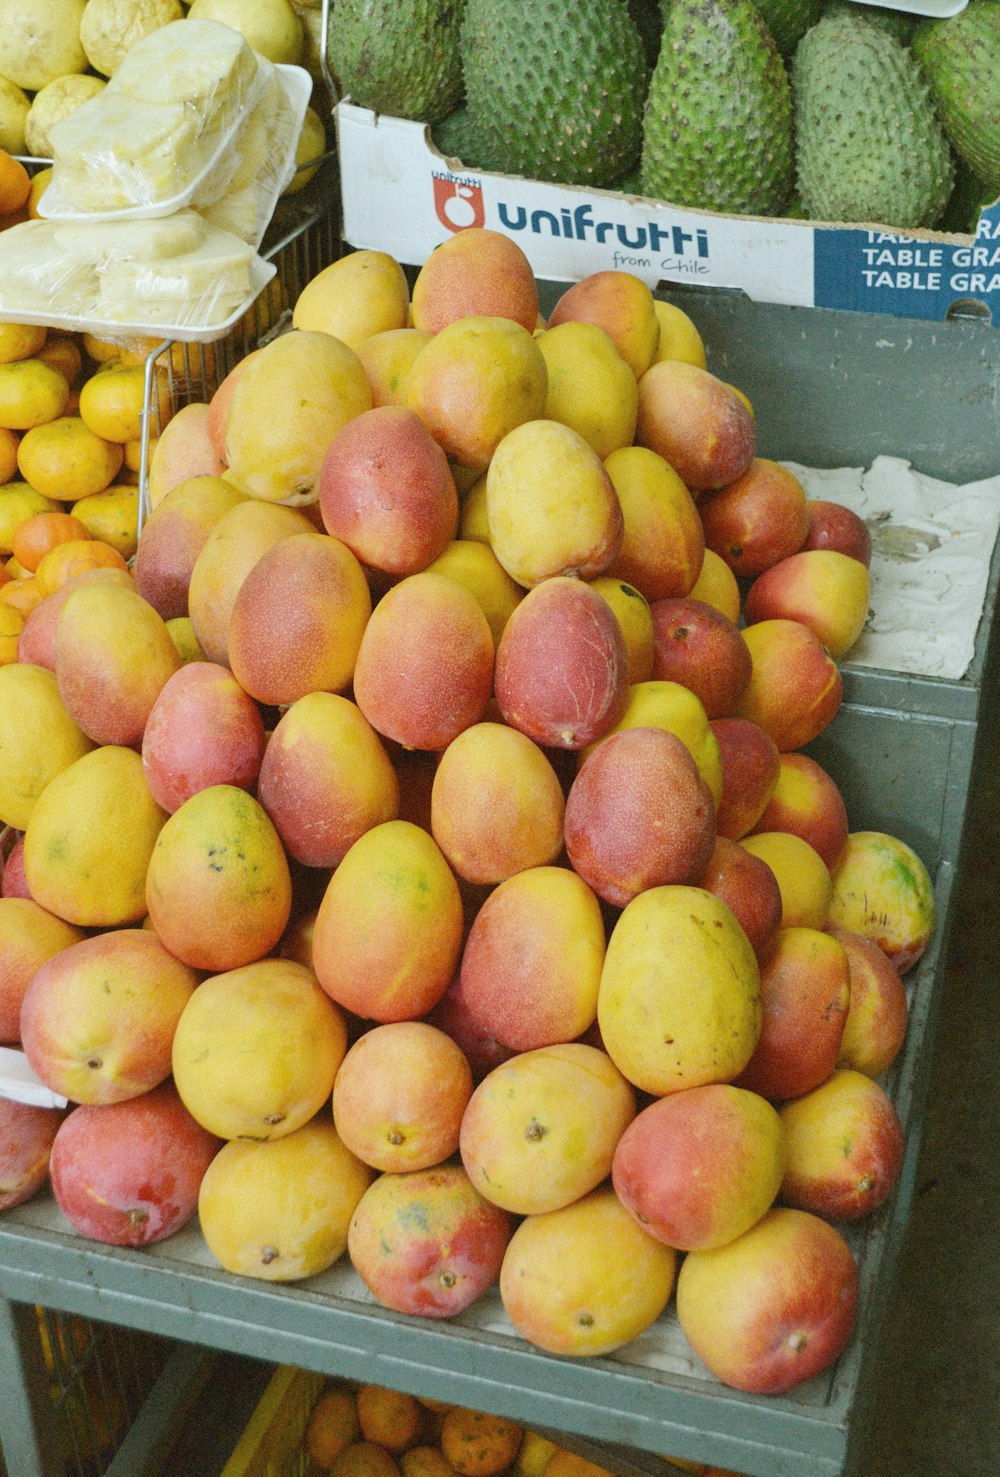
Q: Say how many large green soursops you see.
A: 5